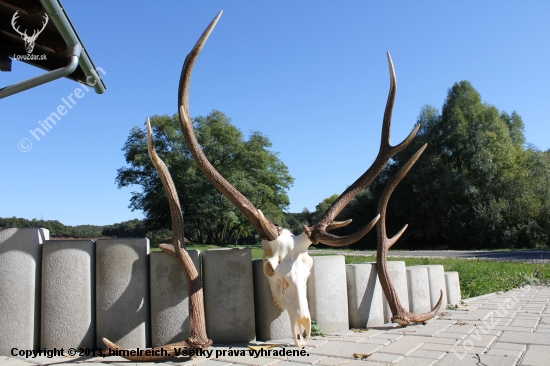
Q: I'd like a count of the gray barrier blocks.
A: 12